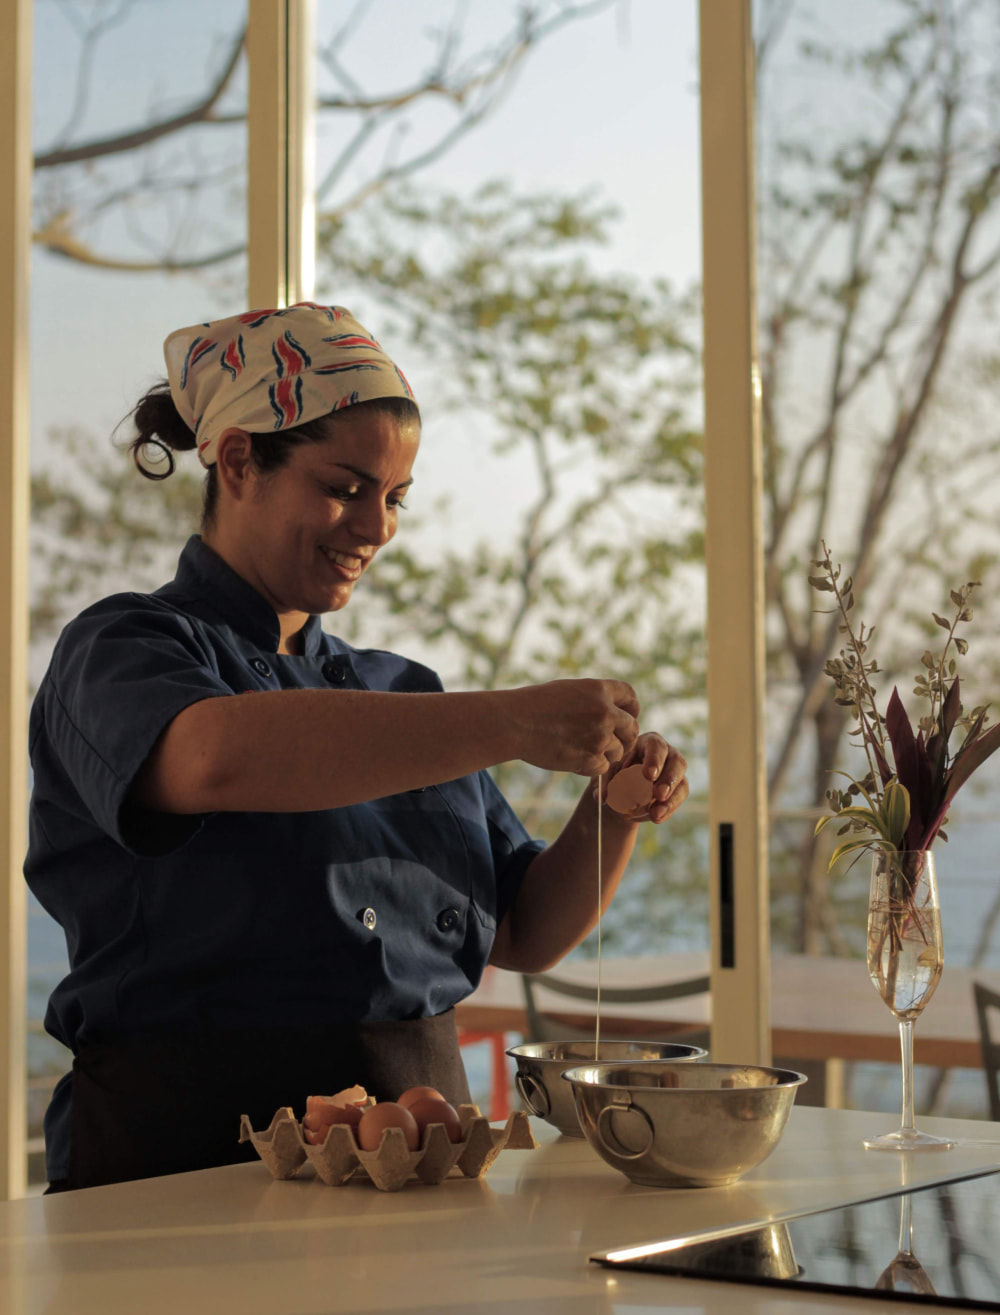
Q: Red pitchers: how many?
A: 0